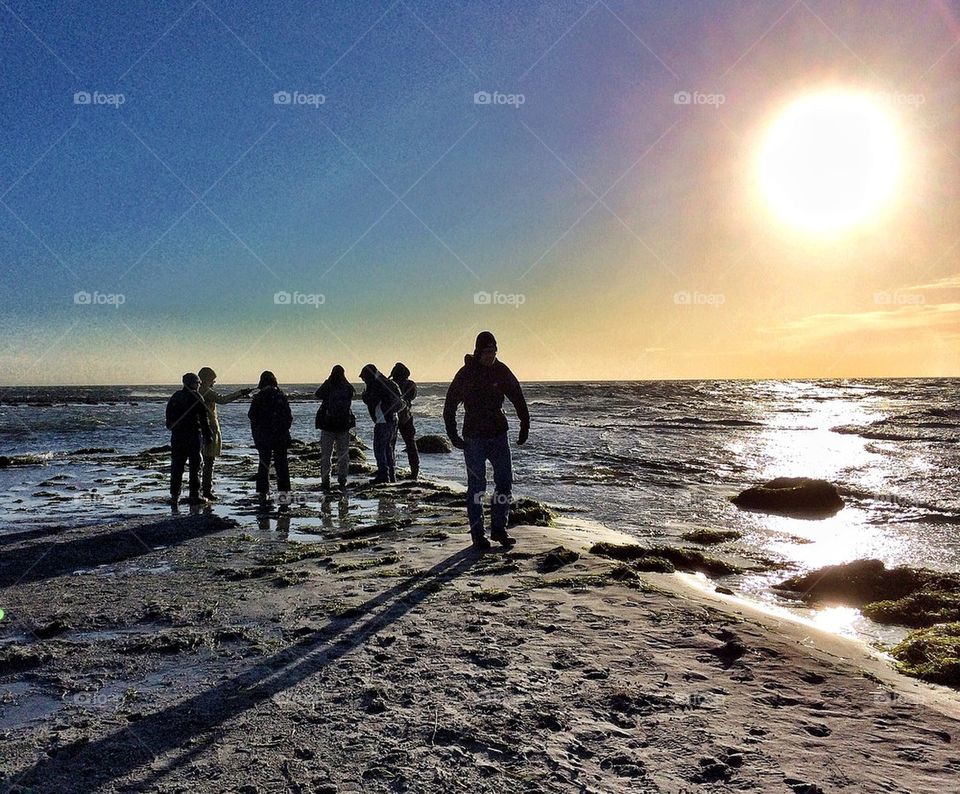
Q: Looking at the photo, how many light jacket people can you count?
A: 1